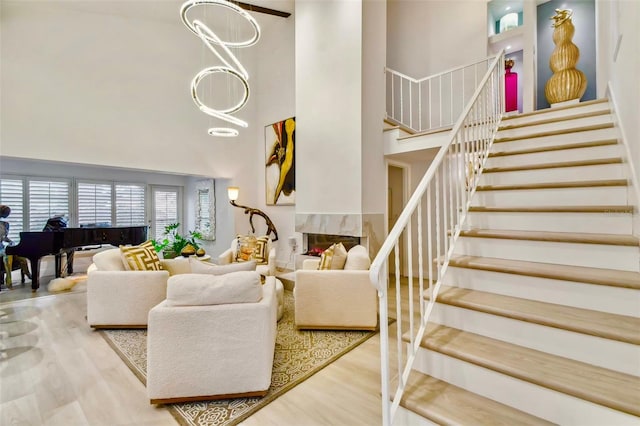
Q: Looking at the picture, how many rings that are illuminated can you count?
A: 5